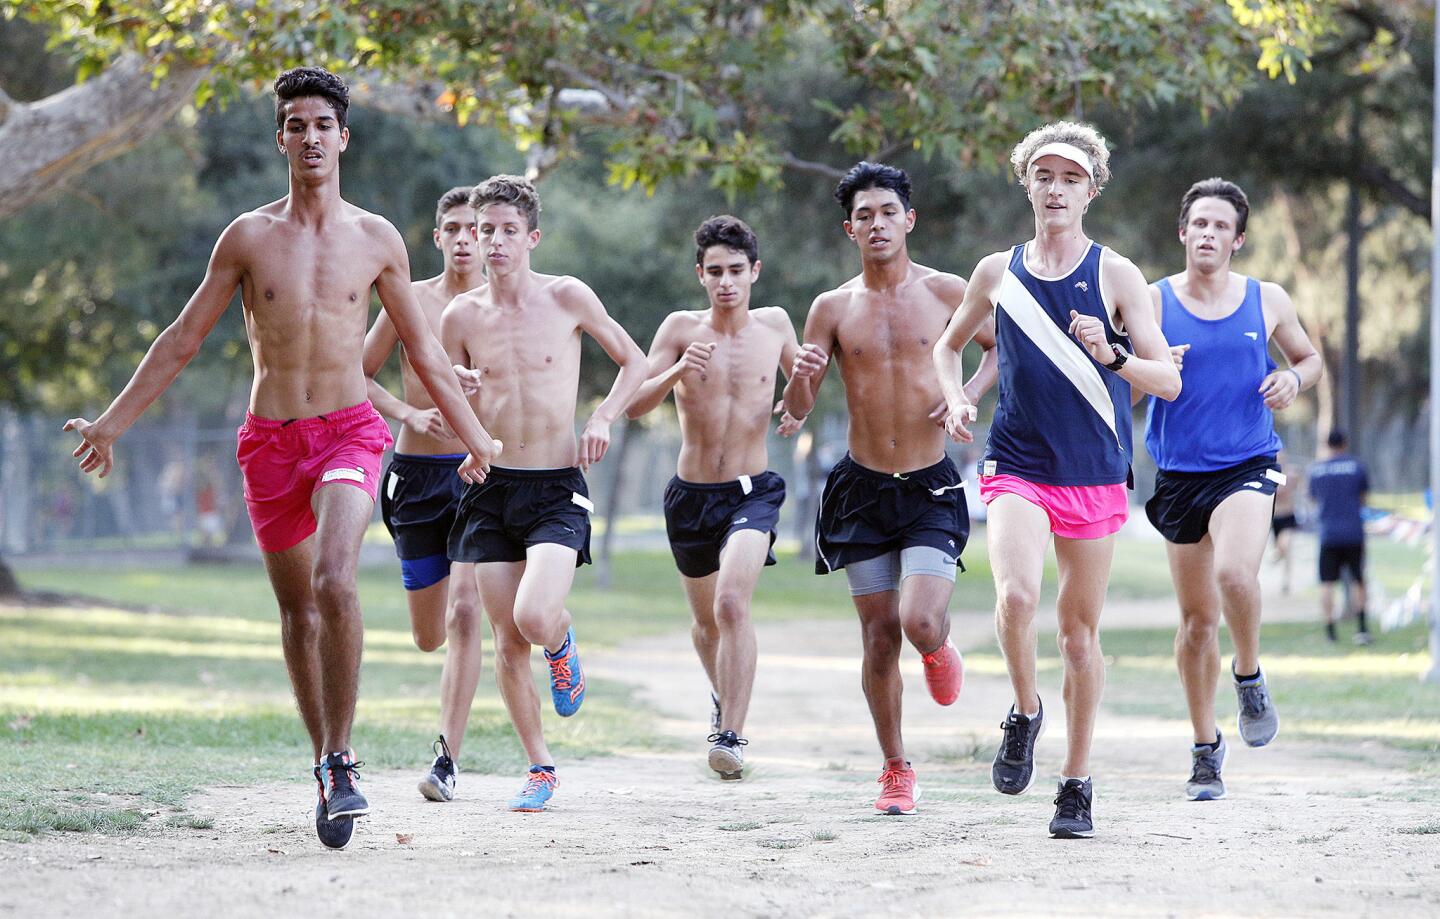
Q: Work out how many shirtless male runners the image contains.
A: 5